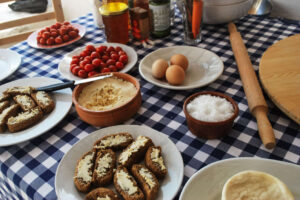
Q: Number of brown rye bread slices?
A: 15